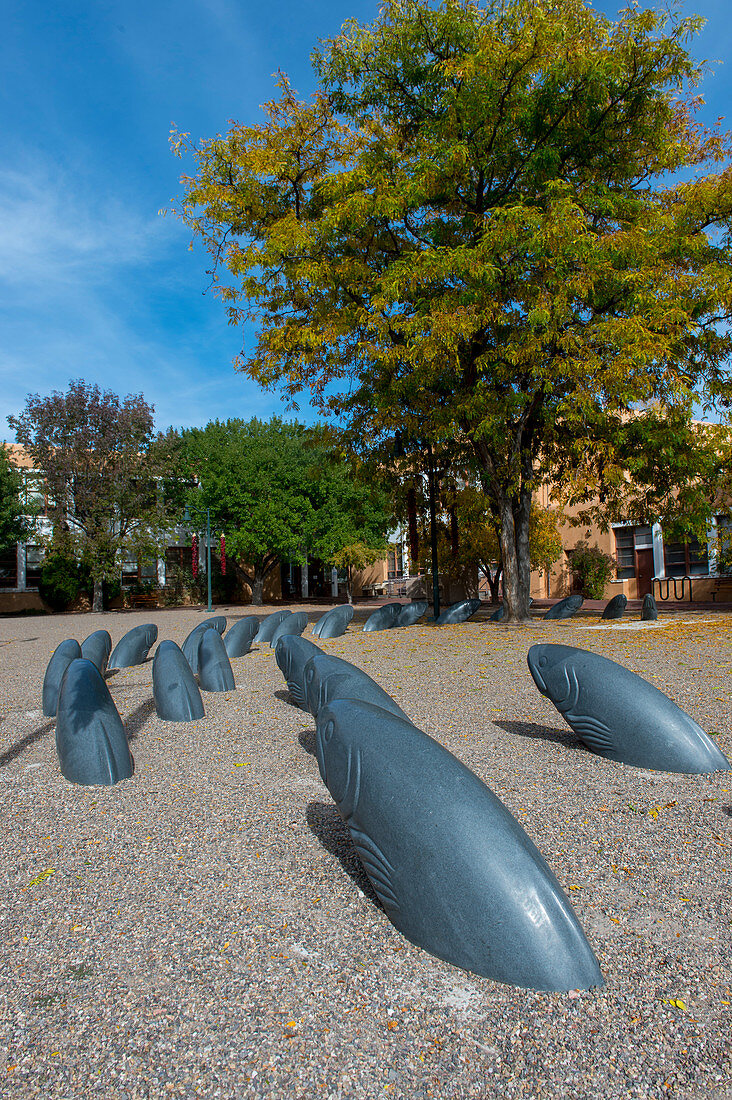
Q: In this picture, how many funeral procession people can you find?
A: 0